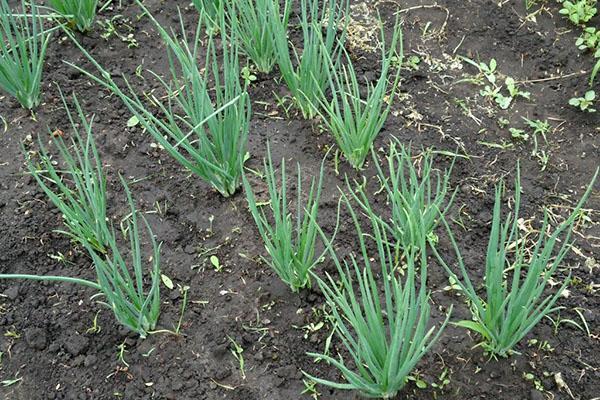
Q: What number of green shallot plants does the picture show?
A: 13